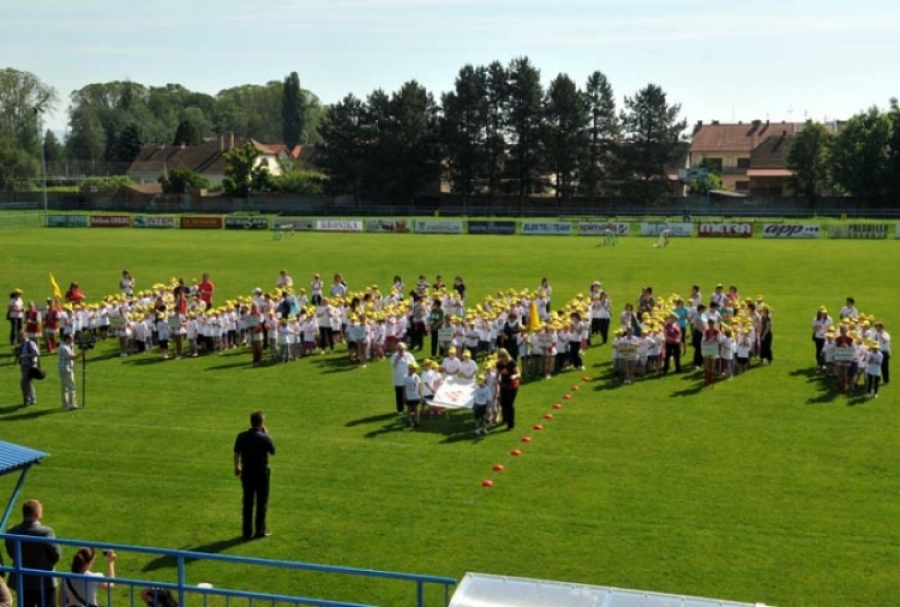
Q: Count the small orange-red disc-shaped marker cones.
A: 10